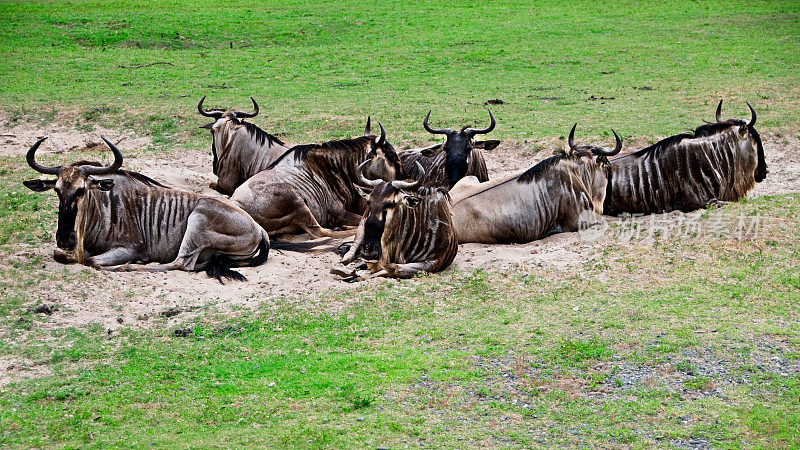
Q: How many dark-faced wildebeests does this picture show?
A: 7